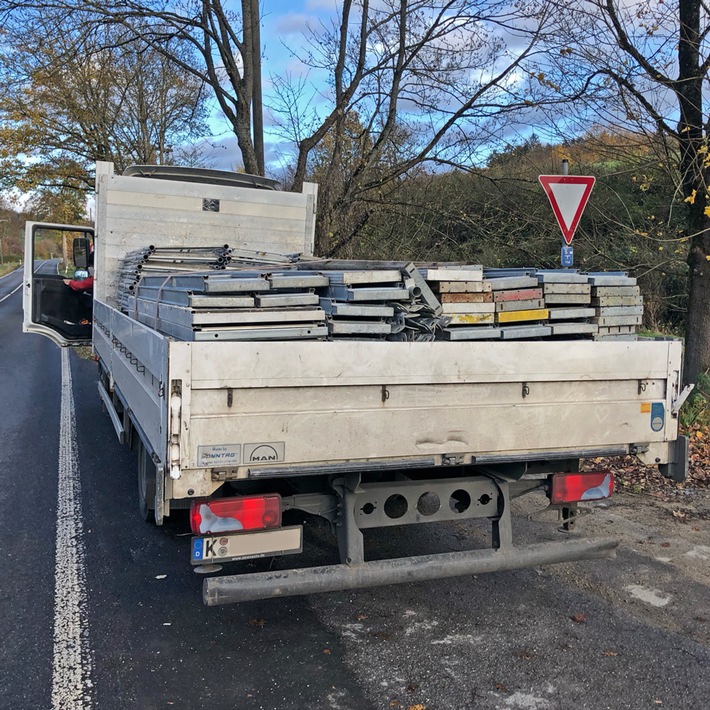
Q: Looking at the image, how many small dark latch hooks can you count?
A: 4